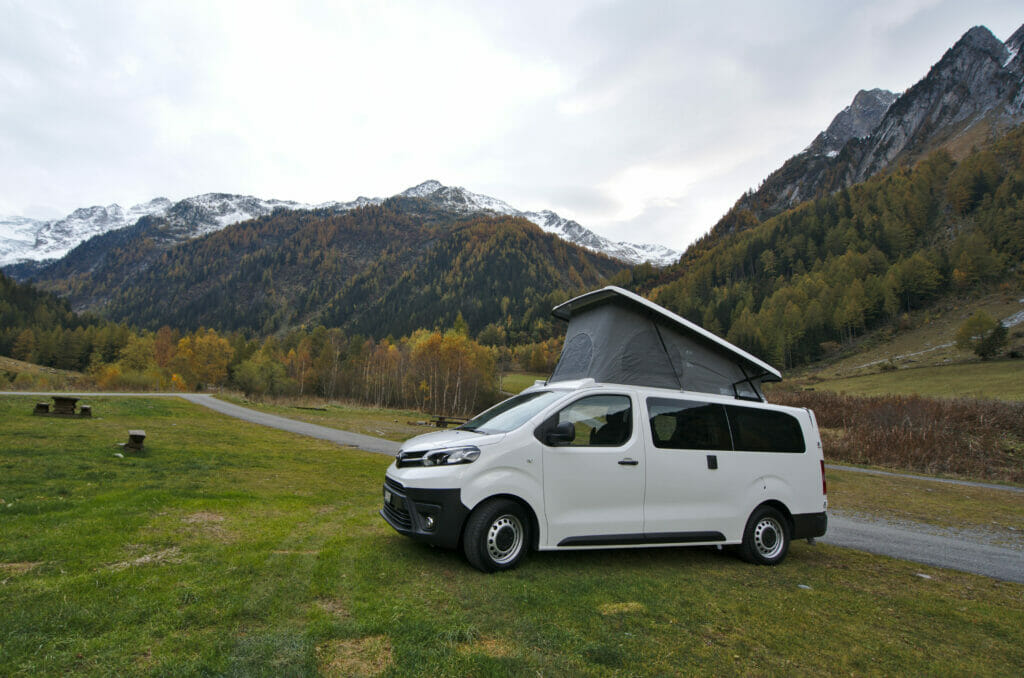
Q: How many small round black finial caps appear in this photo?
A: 0